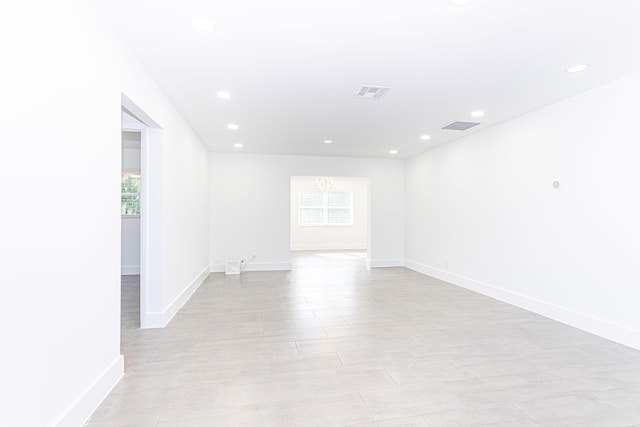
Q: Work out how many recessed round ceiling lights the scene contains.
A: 10